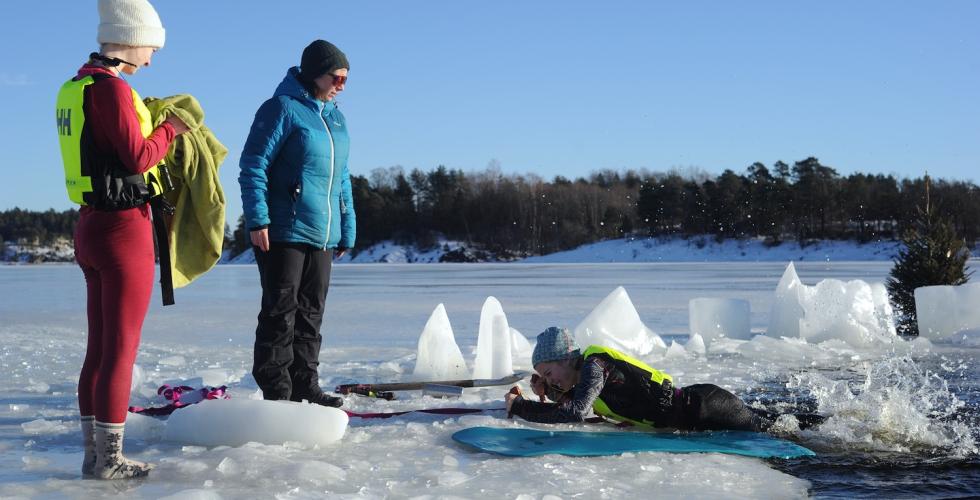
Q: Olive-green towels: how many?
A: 1